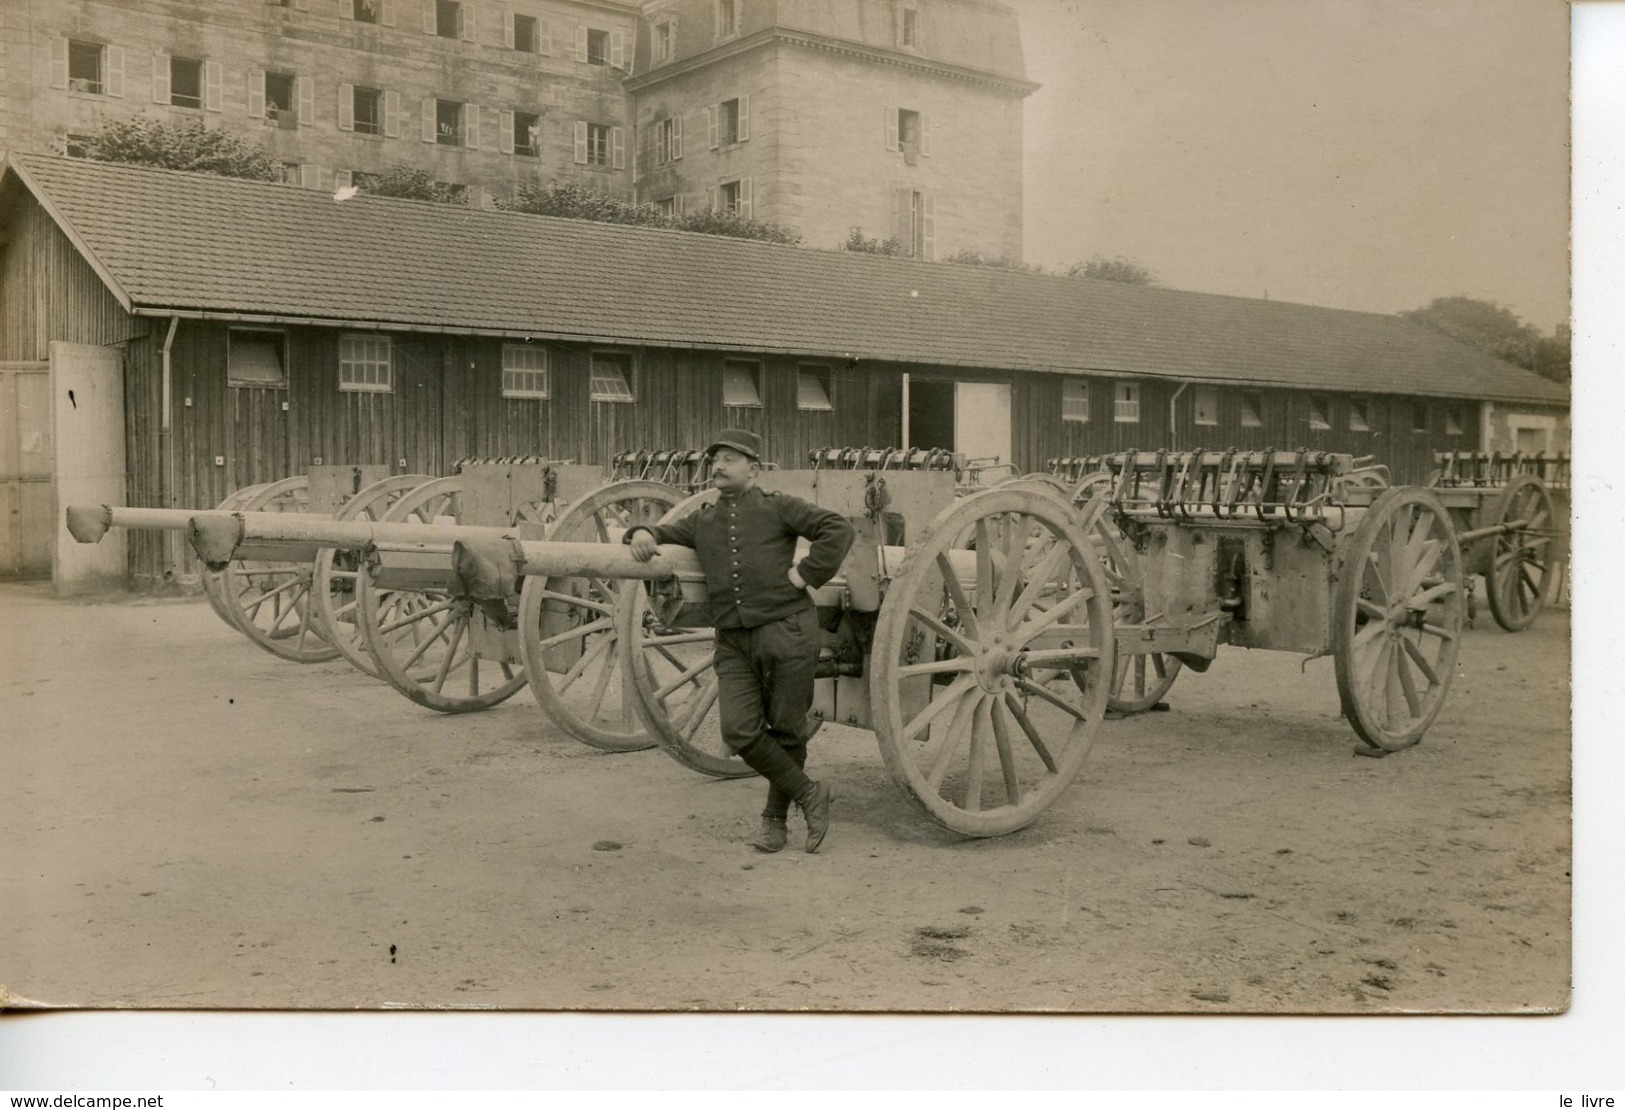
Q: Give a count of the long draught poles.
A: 3